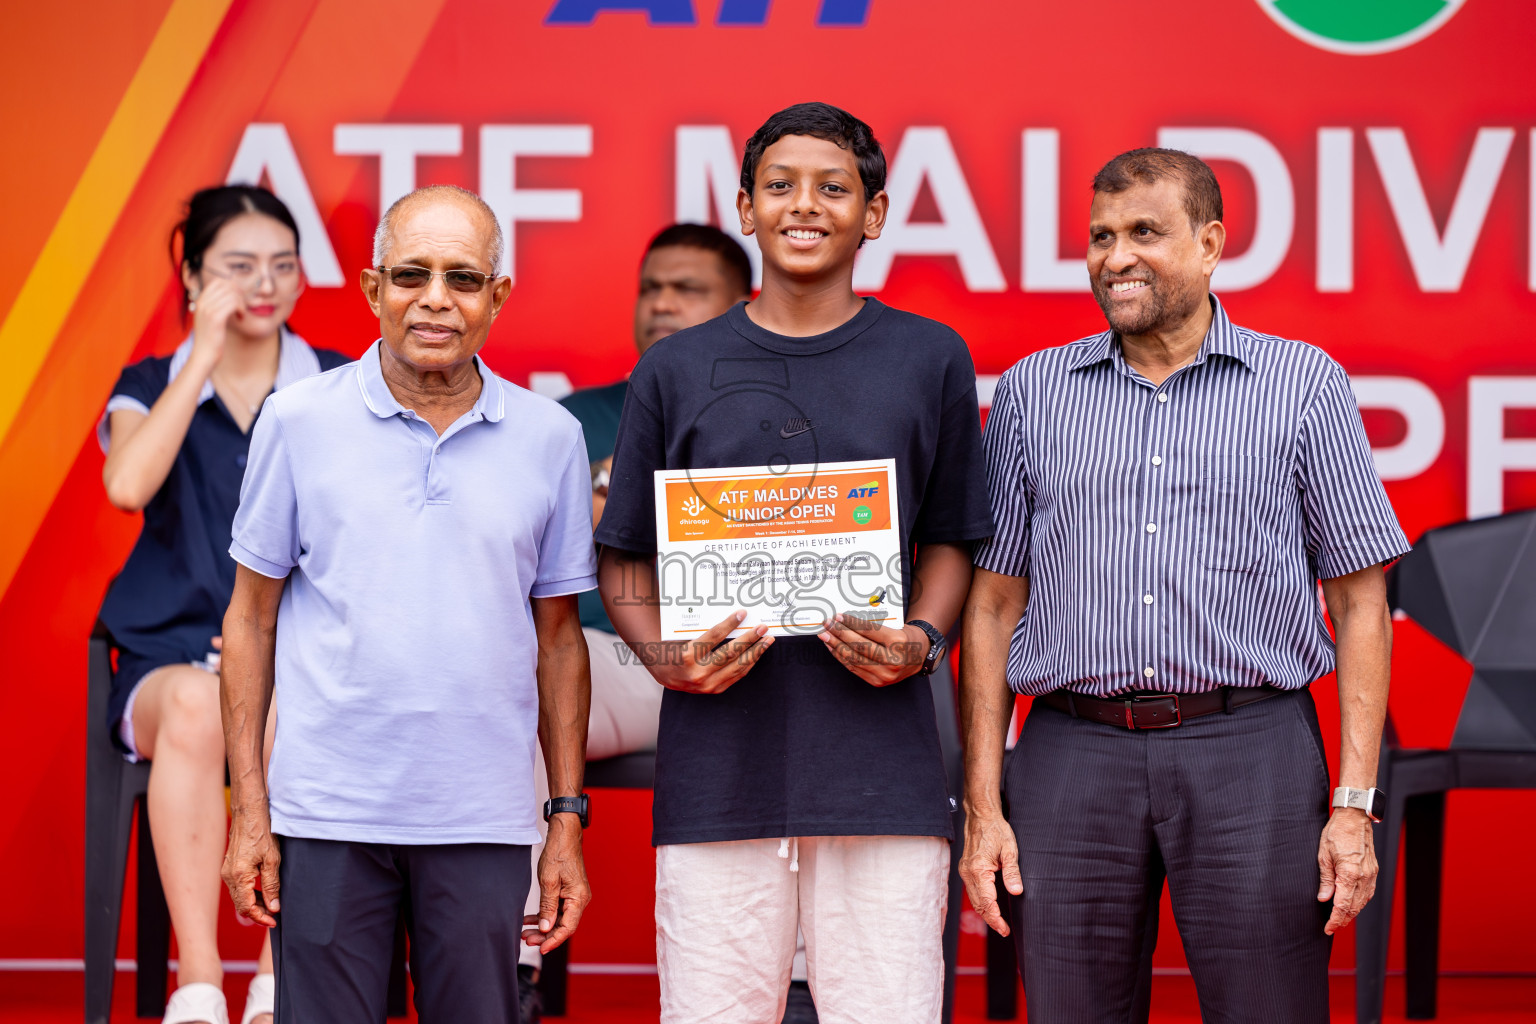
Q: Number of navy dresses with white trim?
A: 1